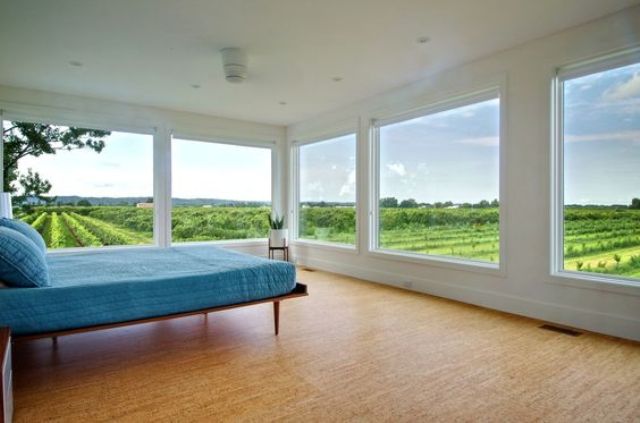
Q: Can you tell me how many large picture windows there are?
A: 5